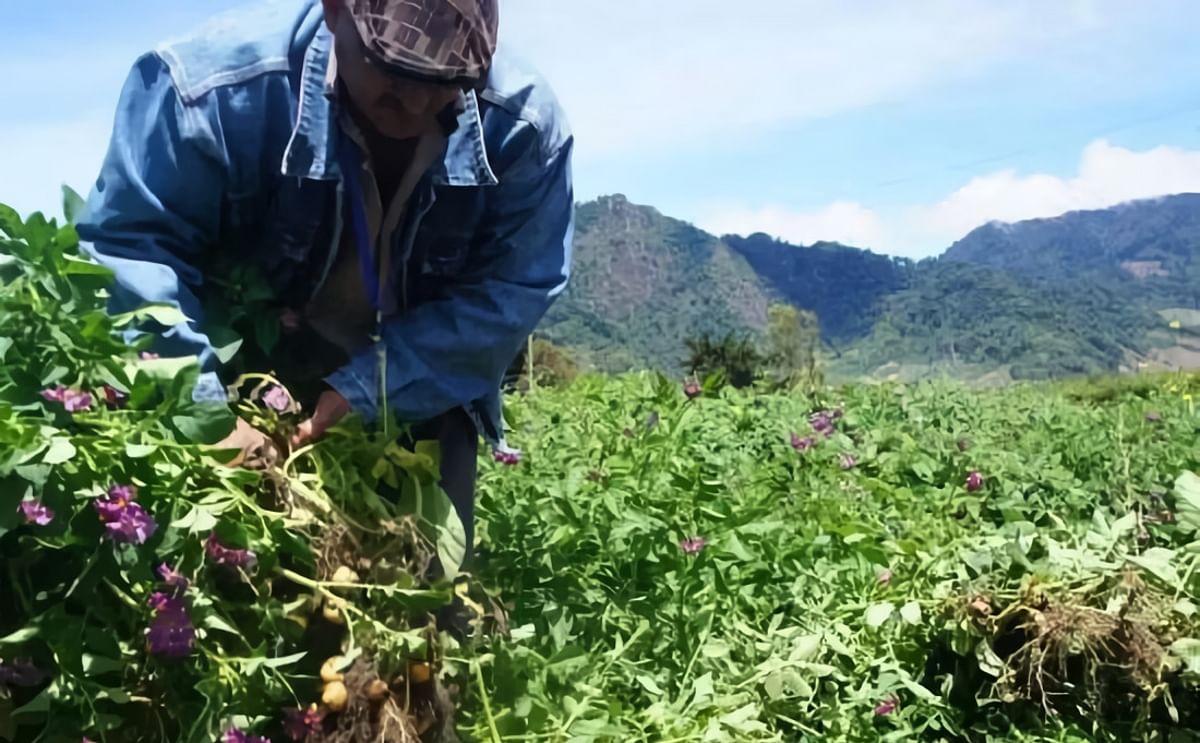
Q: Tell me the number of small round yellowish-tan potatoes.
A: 6